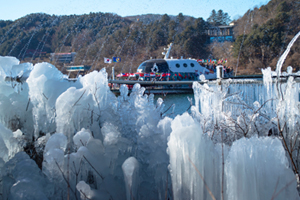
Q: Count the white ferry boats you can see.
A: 1